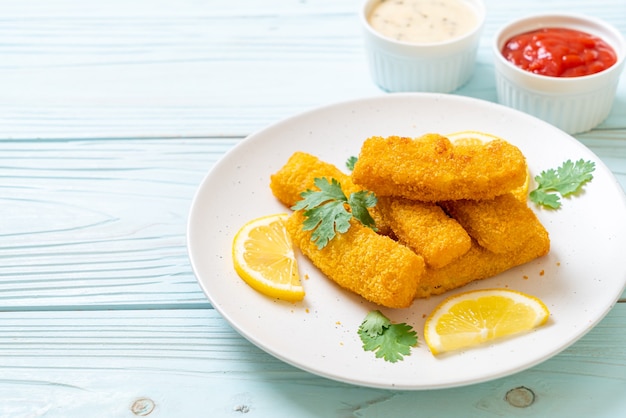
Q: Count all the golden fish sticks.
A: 6